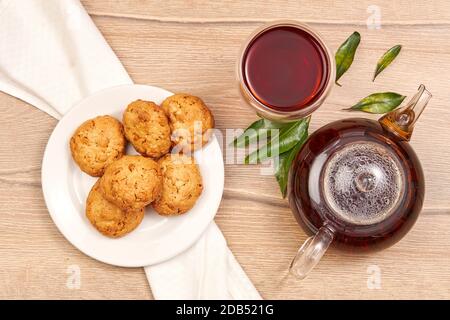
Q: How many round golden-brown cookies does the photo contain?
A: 6